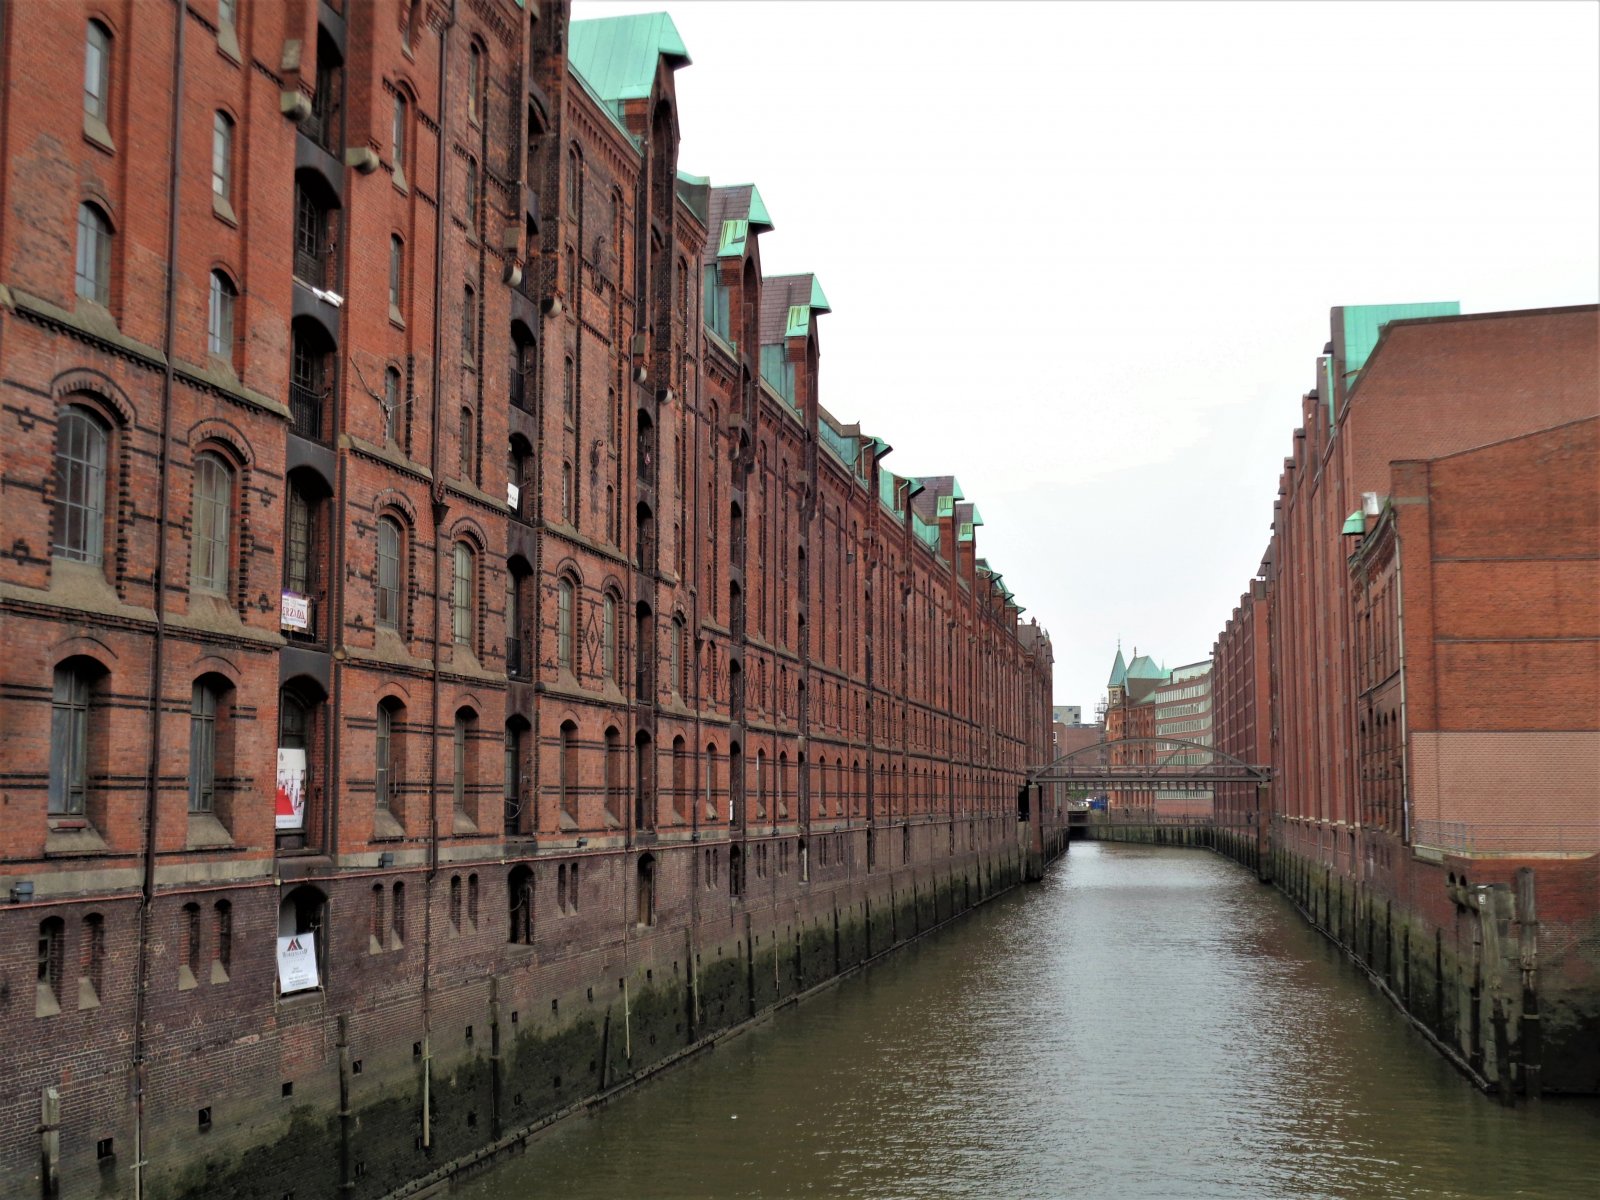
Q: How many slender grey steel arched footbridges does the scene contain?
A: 1